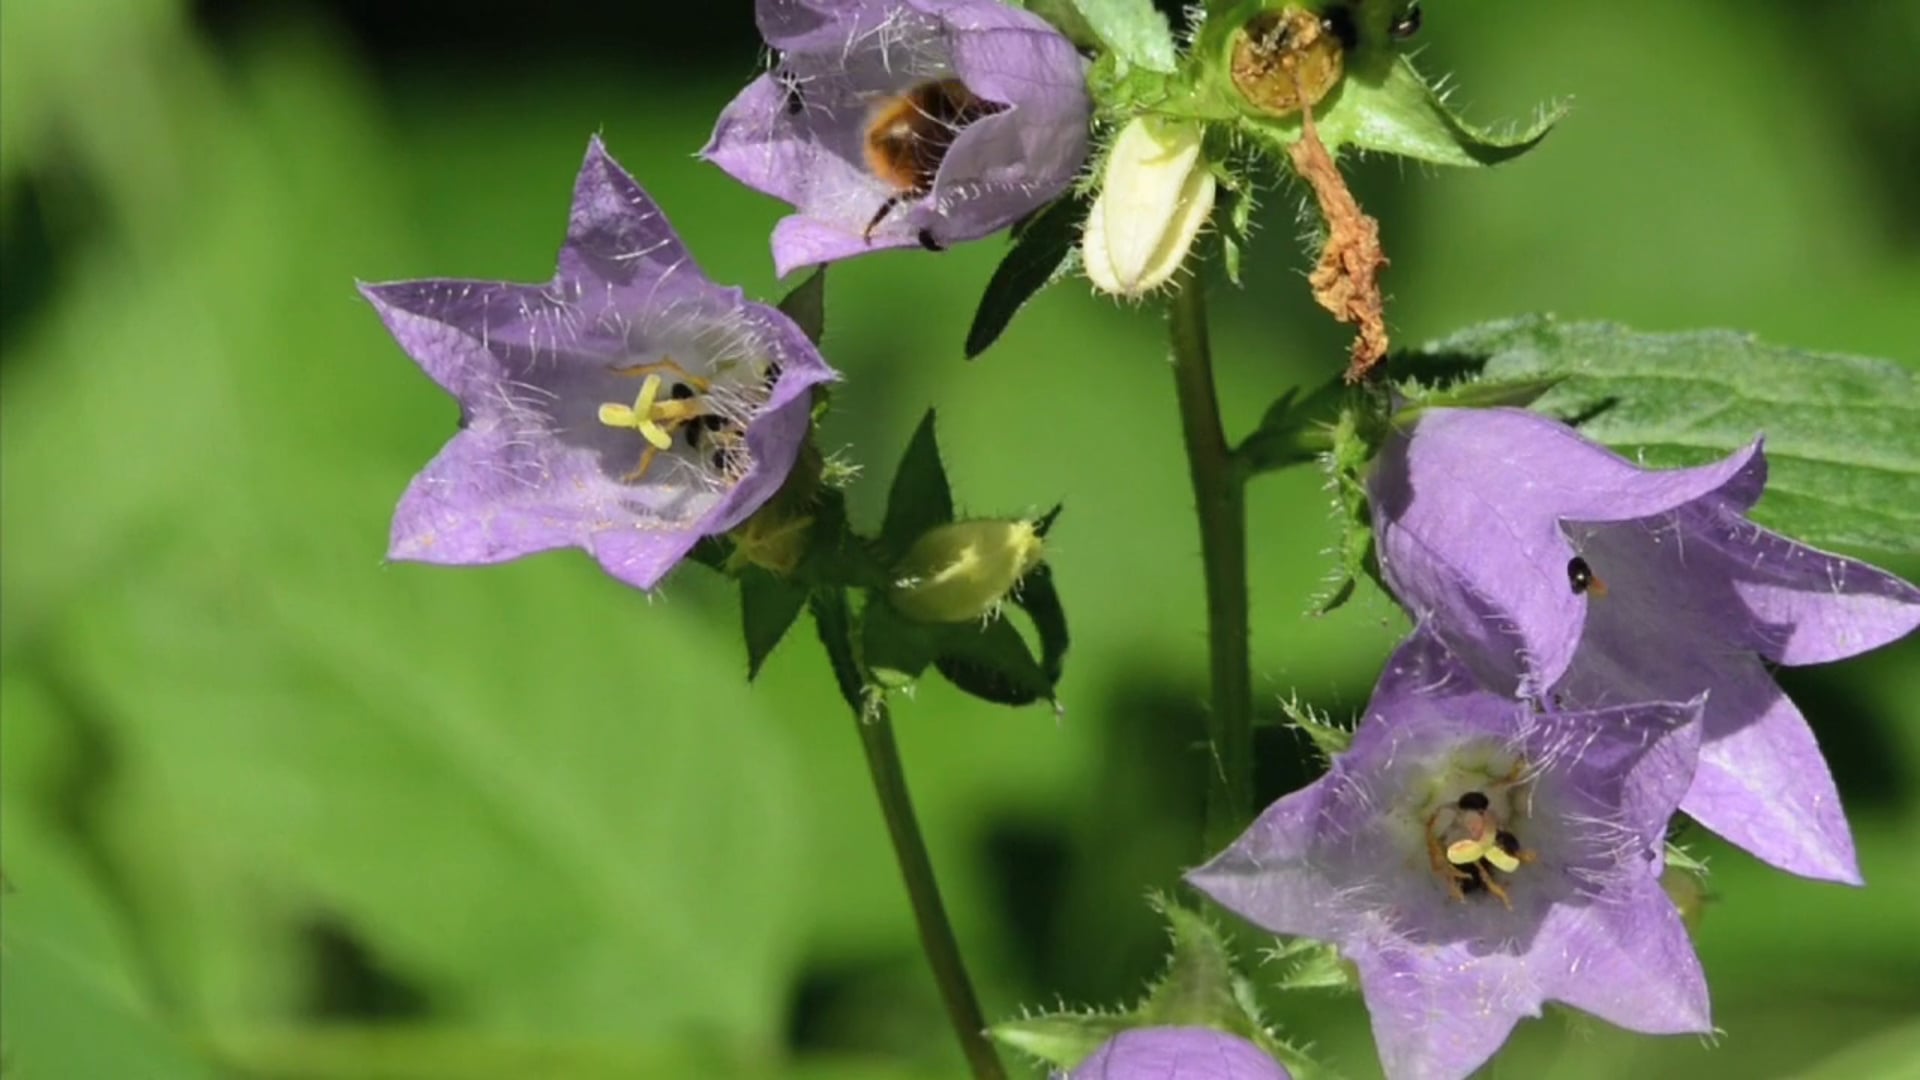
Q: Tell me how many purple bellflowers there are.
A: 5